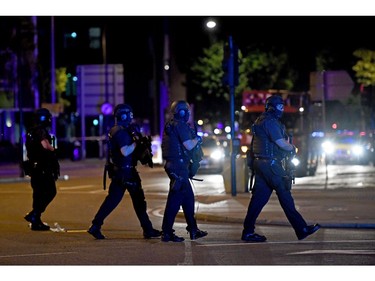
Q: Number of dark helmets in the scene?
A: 4